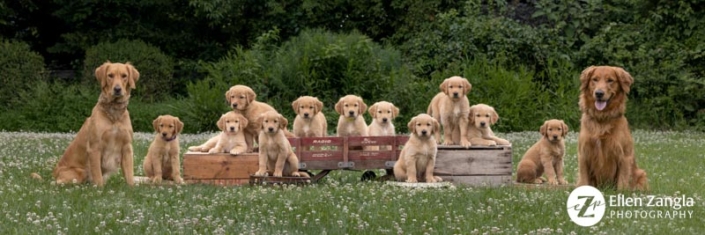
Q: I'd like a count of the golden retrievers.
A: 13